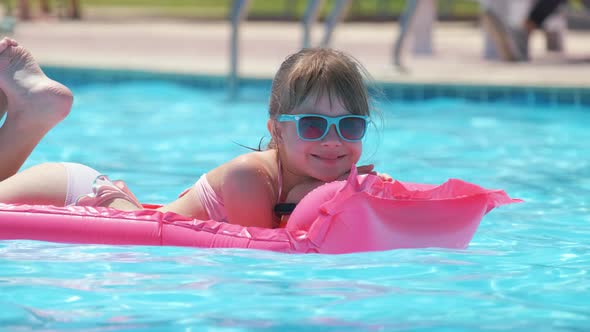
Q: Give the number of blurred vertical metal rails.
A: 4